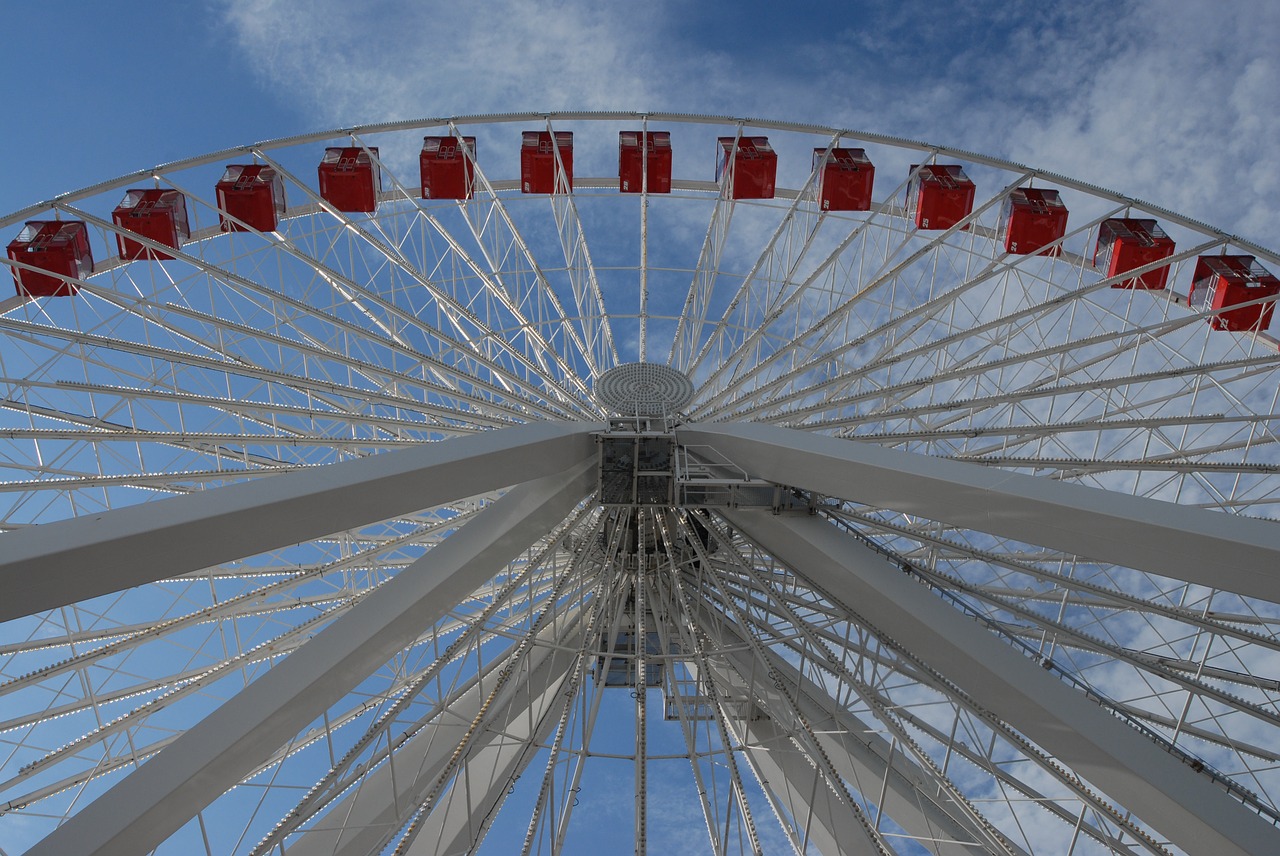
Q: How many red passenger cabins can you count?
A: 13